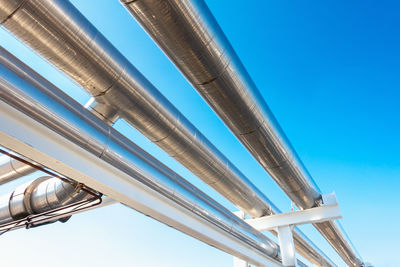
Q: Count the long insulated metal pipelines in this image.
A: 3